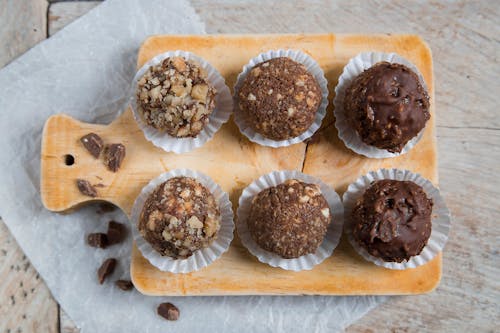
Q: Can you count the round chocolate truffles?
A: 6